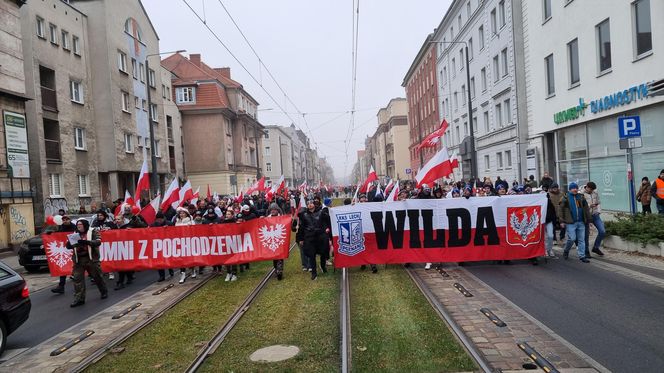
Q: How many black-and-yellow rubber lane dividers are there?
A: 7